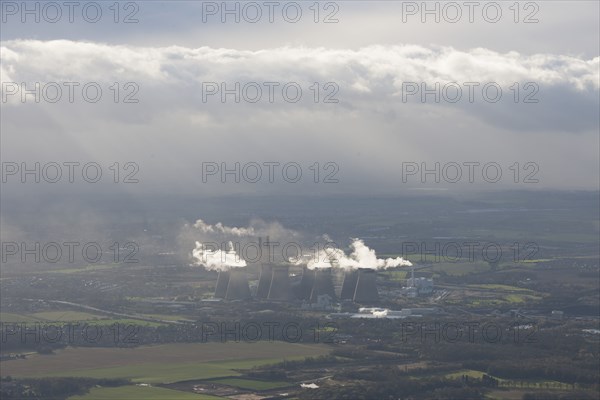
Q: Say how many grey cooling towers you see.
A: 8